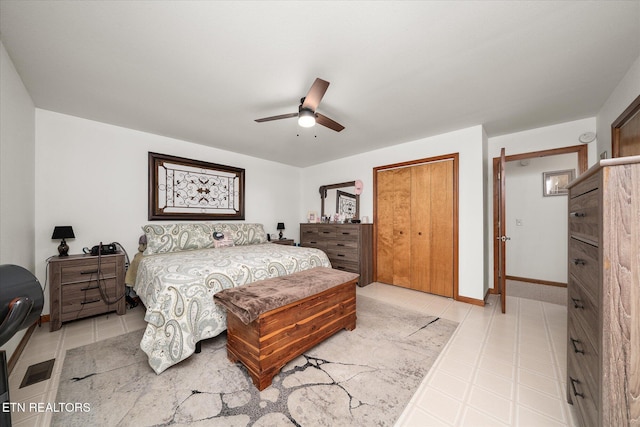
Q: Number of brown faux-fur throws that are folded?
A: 1